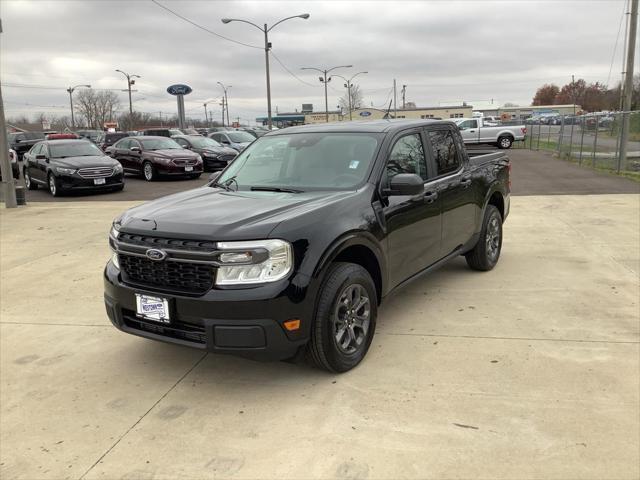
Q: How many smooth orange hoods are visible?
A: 0